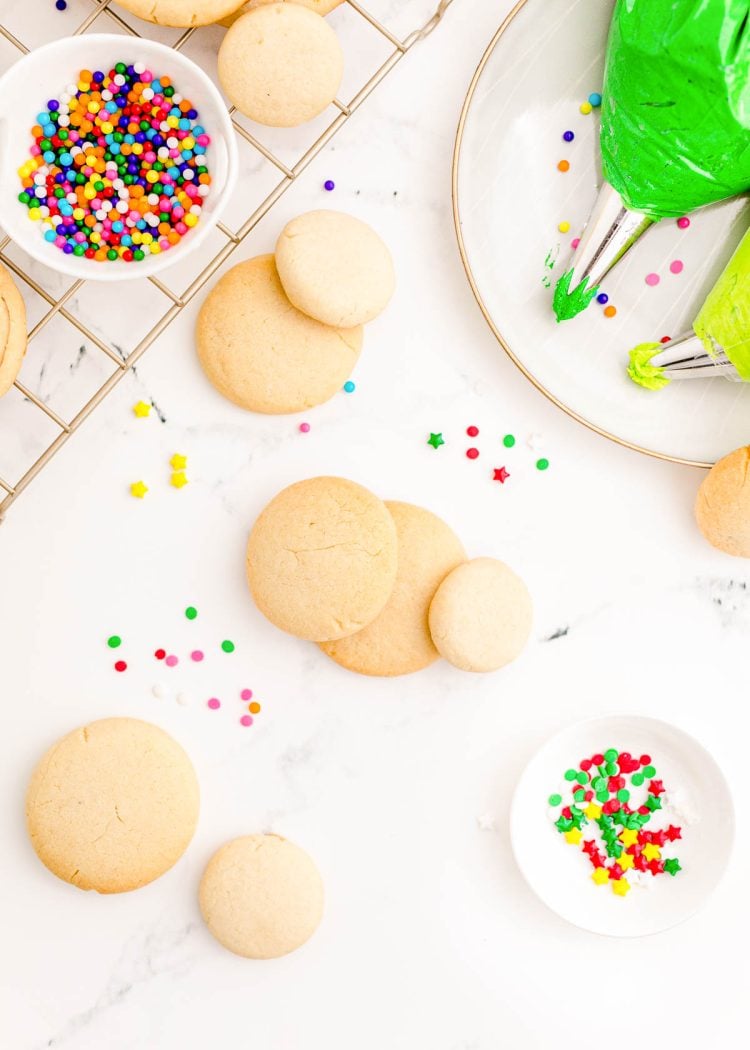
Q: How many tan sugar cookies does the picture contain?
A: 12